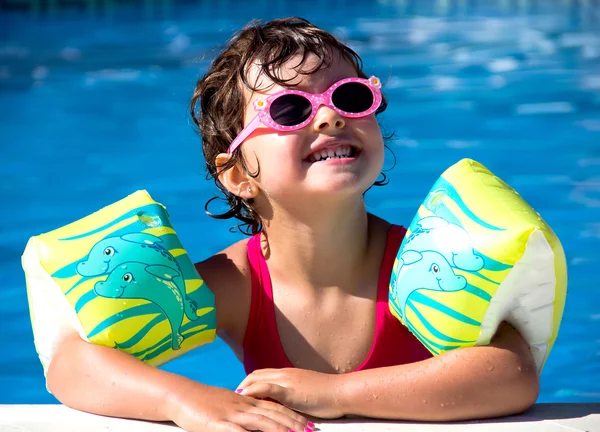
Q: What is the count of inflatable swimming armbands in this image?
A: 2